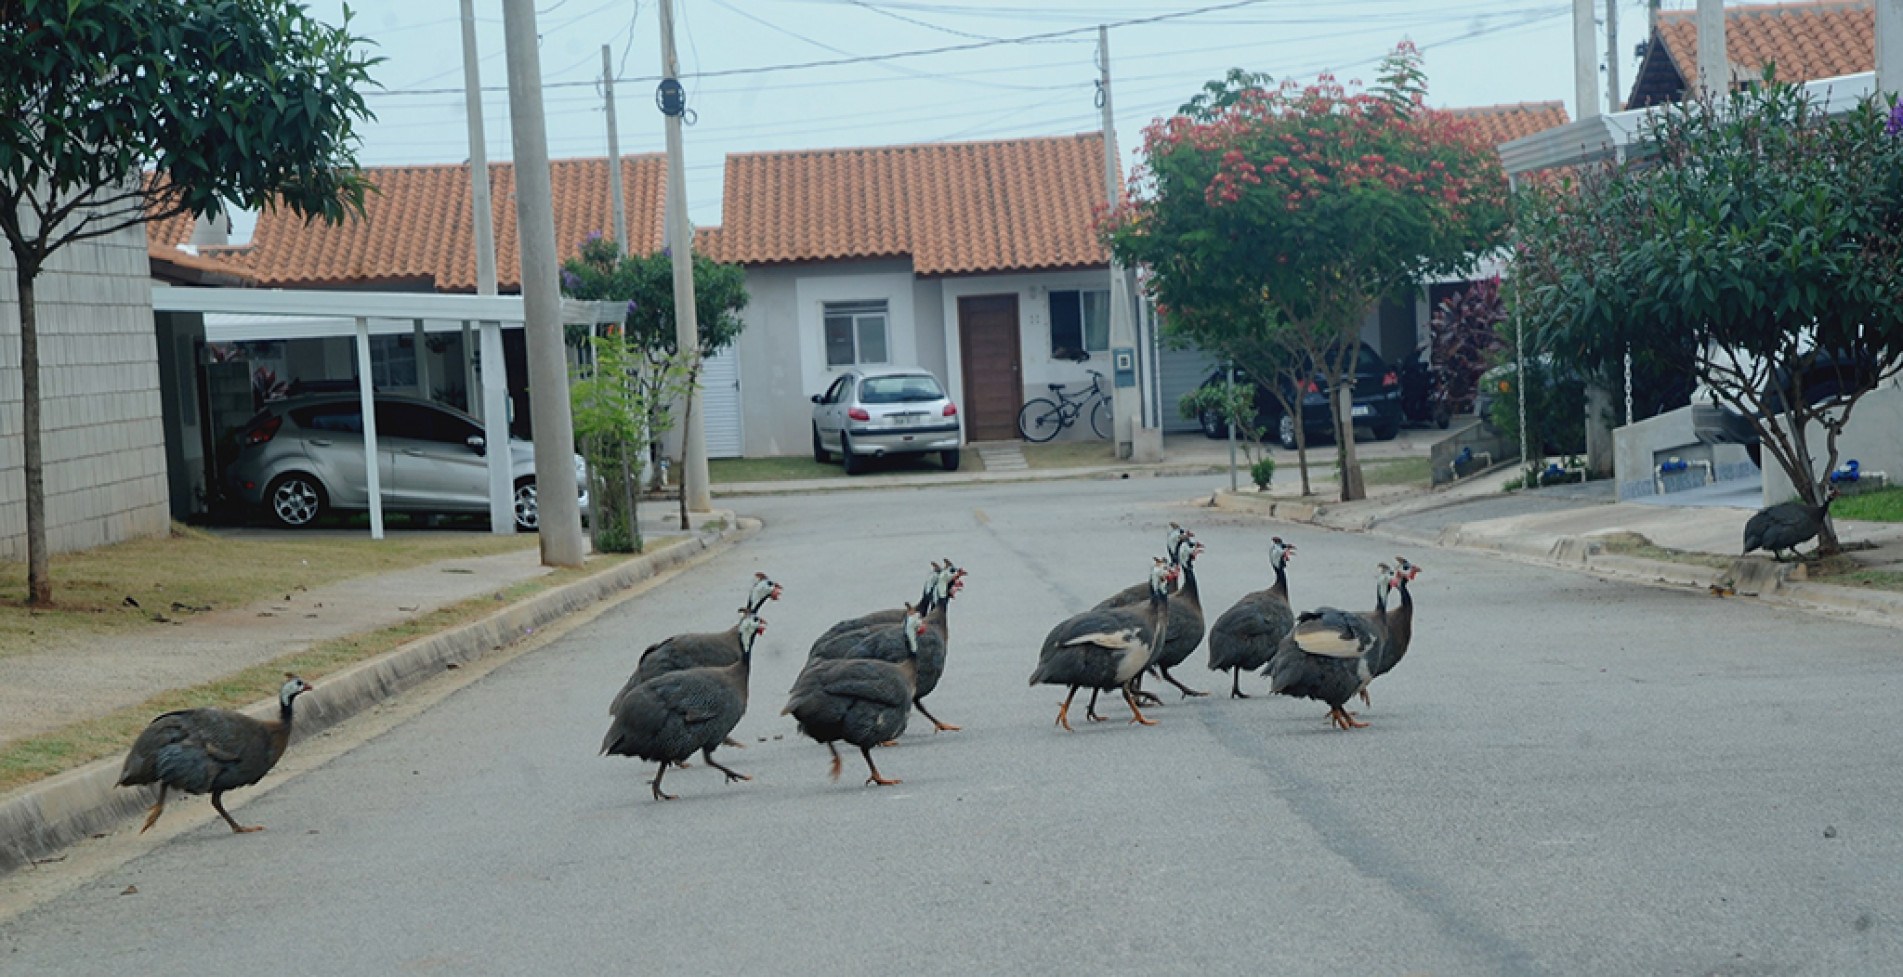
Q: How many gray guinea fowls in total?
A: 13